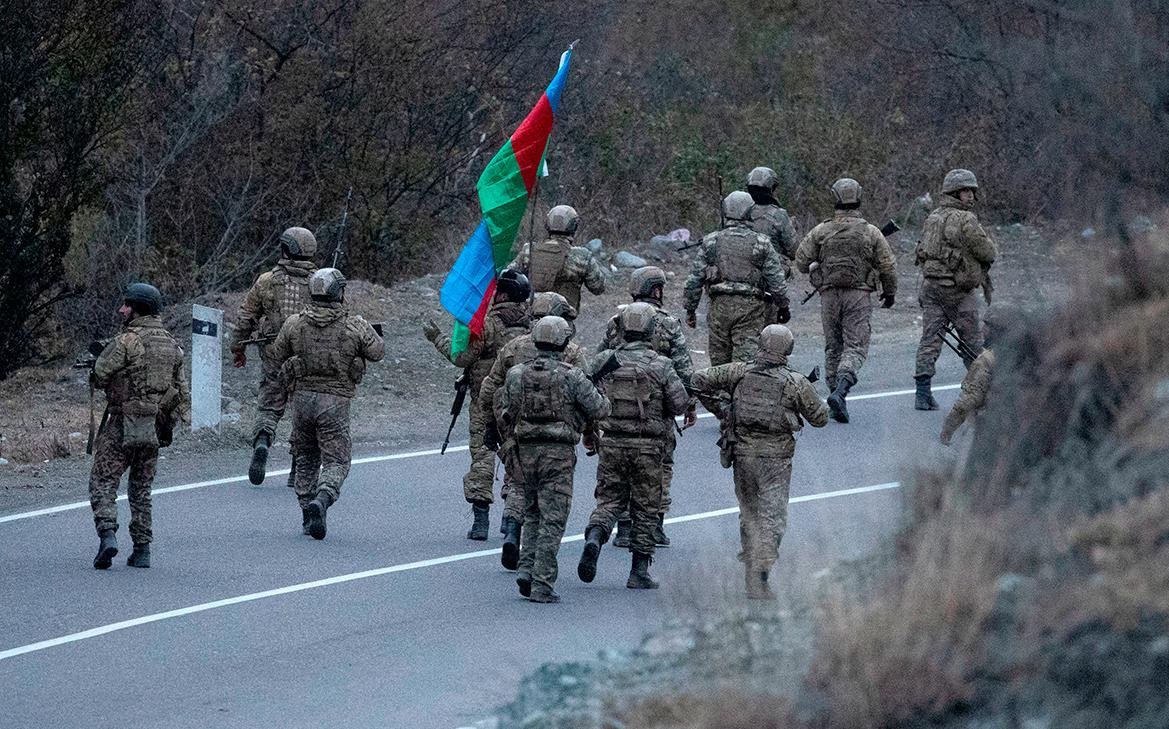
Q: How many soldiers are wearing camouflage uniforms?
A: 15